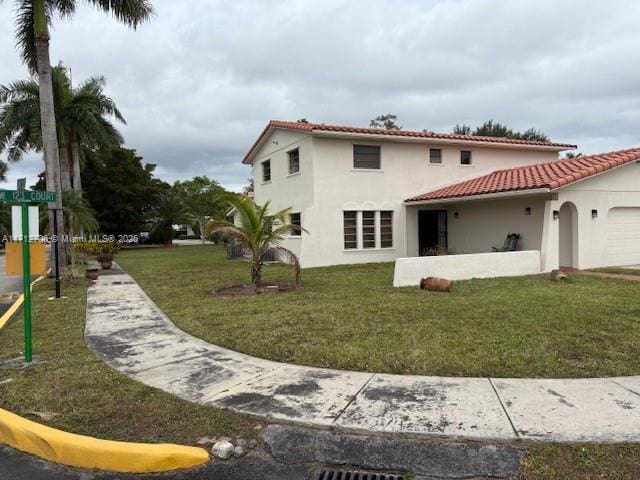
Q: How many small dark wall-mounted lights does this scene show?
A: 4